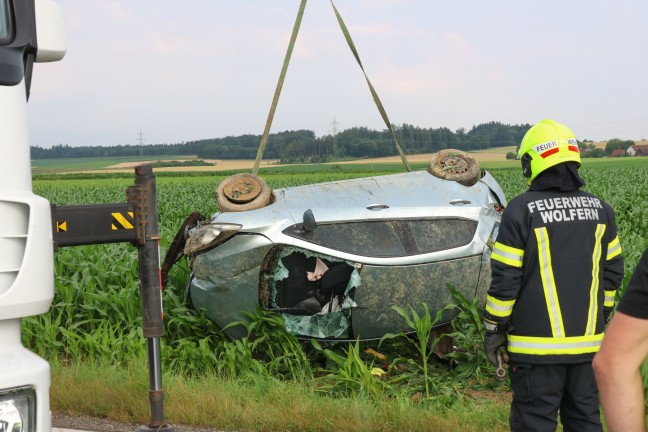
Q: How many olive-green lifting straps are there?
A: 2